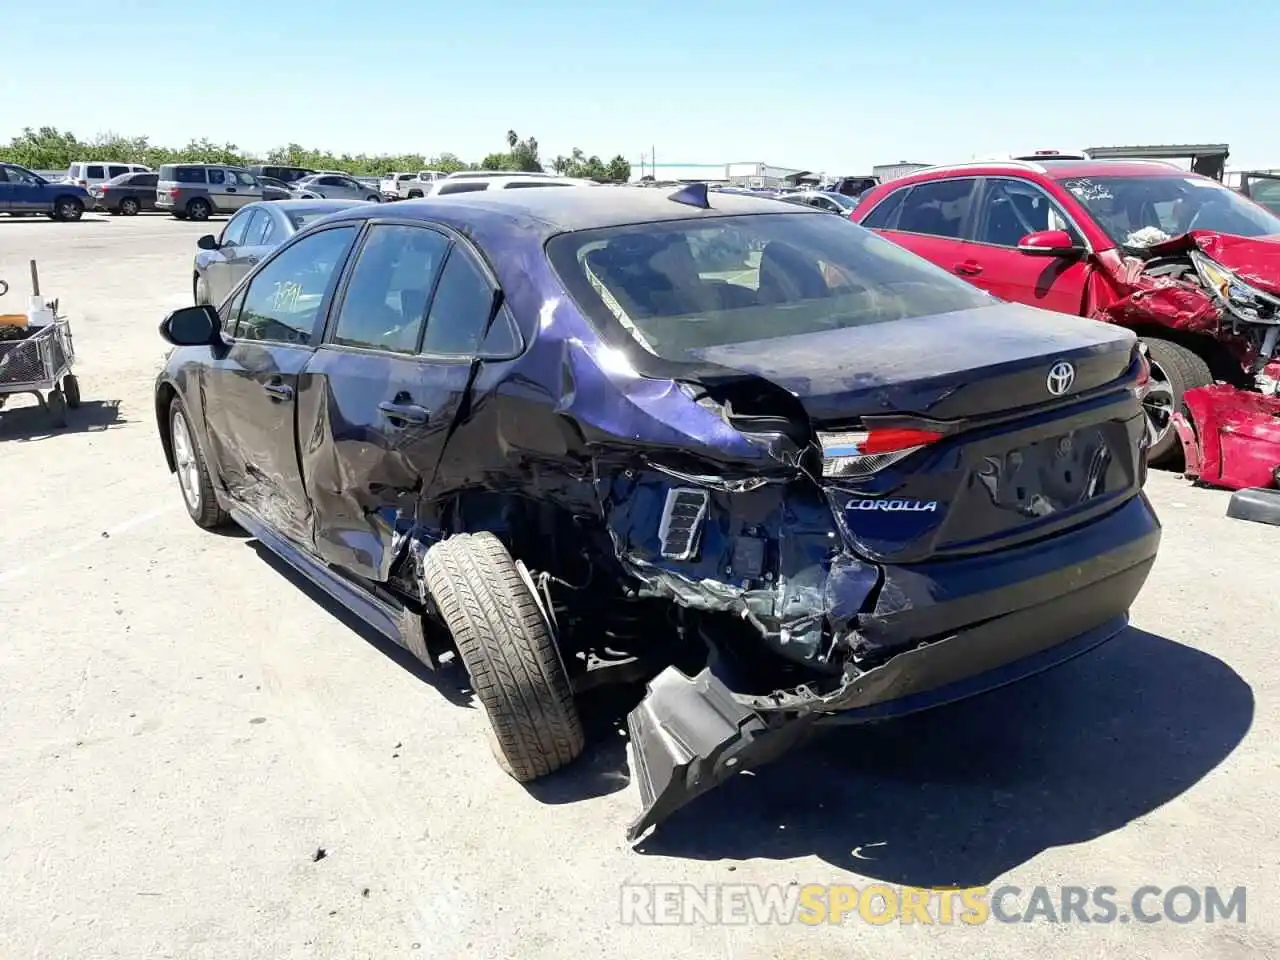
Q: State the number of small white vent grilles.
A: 1